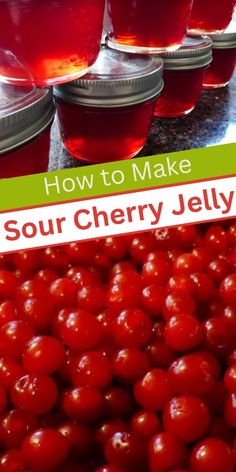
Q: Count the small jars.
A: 7